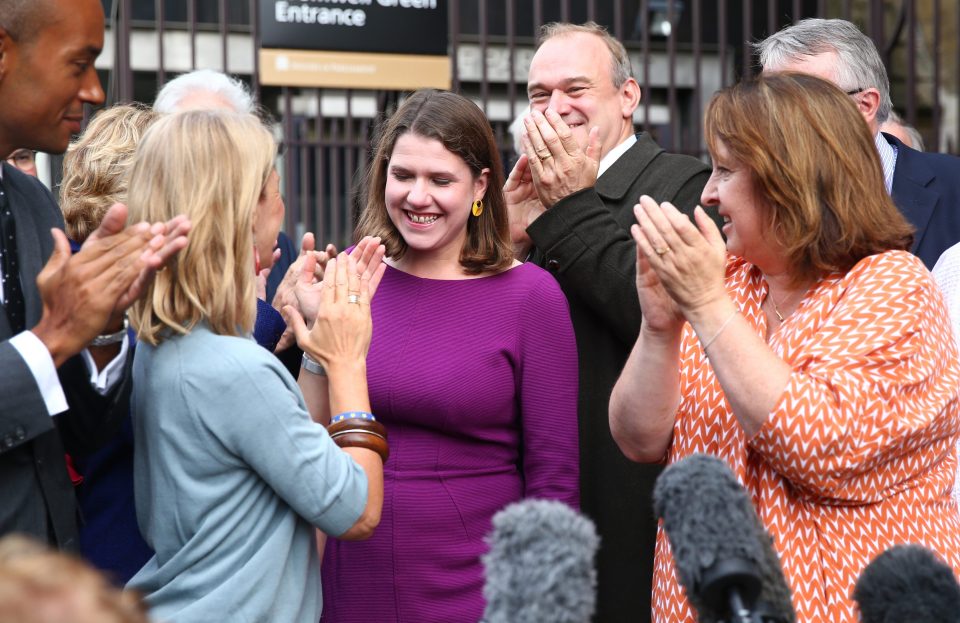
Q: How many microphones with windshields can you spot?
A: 3